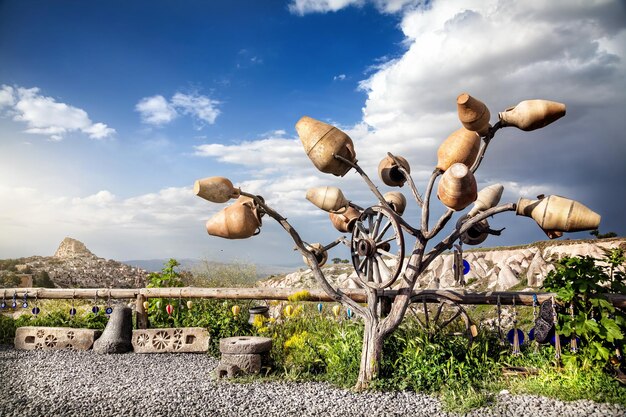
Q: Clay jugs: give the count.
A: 15